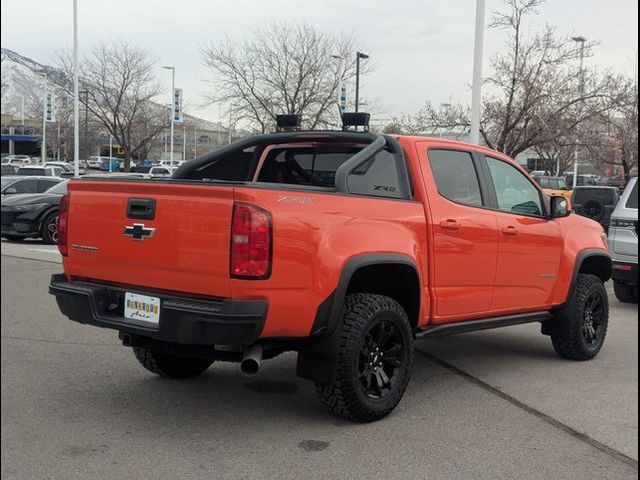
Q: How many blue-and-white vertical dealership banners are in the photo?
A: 3